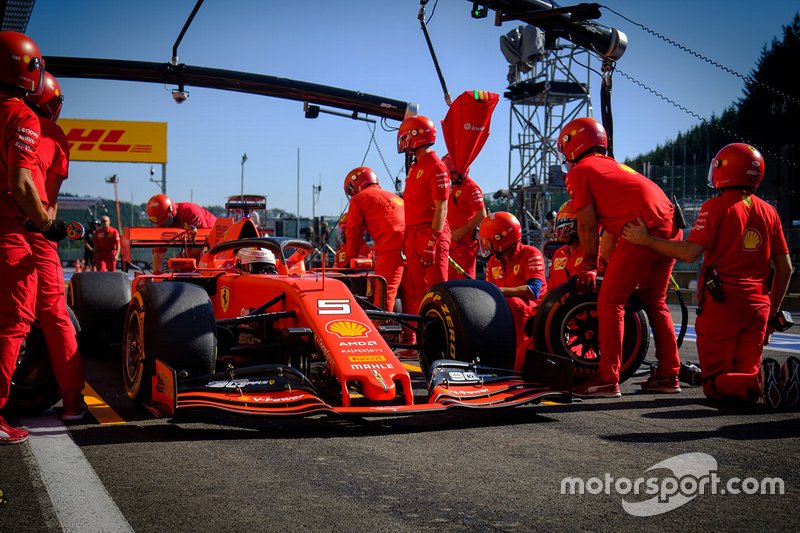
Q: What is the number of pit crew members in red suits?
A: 12